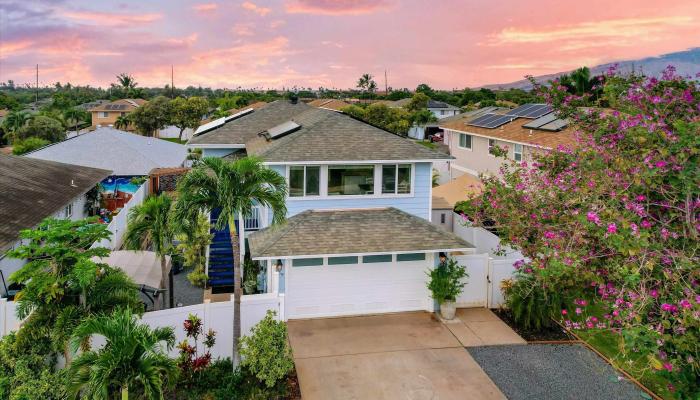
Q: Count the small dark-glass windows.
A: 4